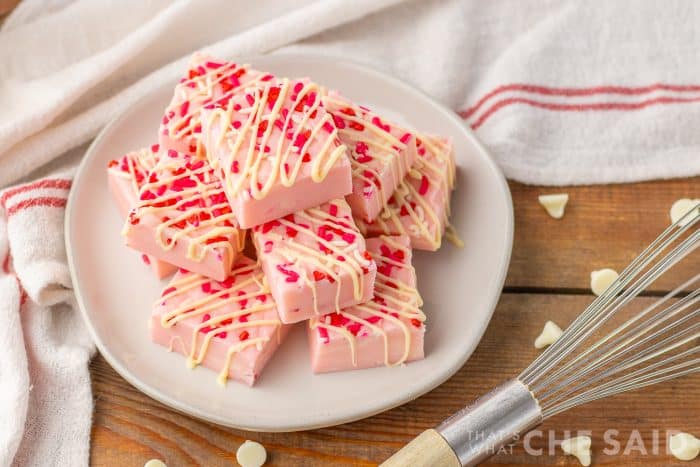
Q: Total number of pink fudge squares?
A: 9